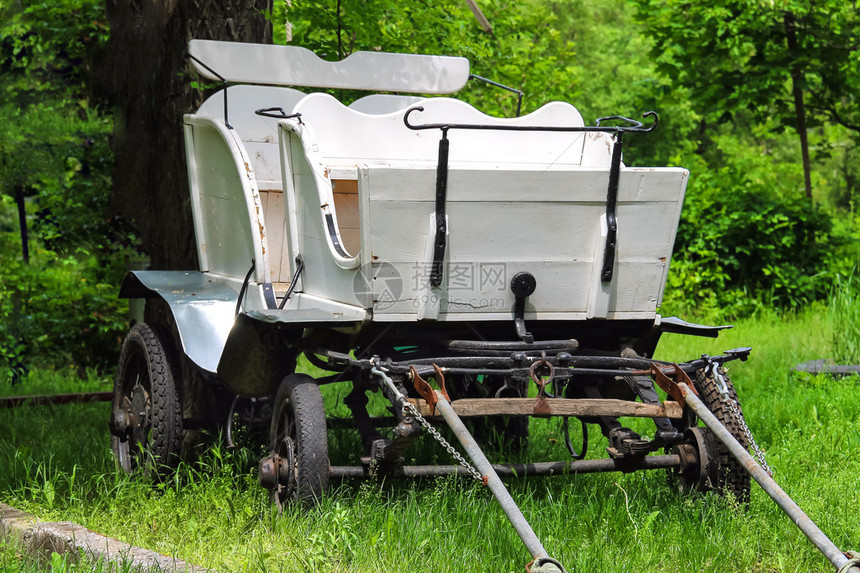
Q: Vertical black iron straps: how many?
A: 2